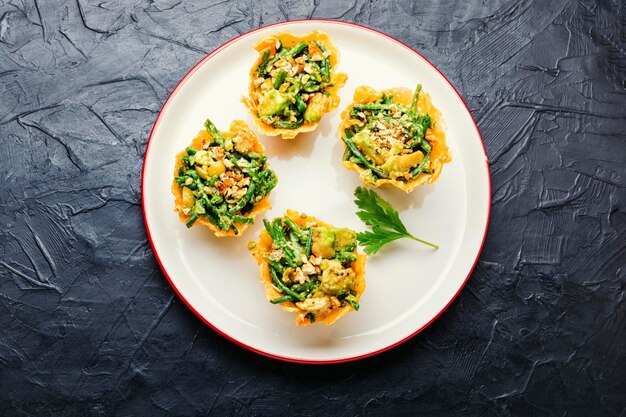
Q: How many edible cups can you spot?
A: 4